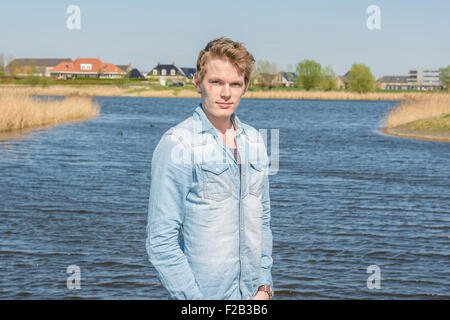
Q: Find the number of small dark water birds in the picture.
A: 2